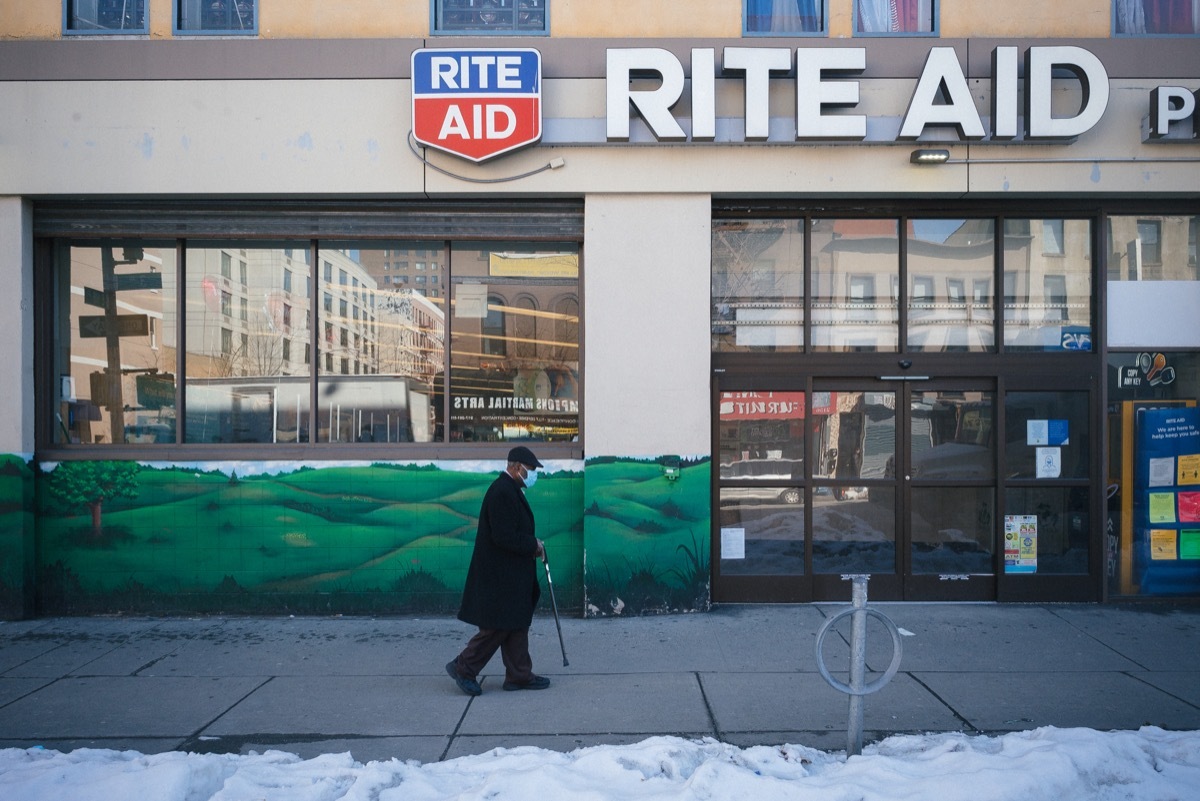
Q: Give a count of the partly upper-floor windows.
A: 6